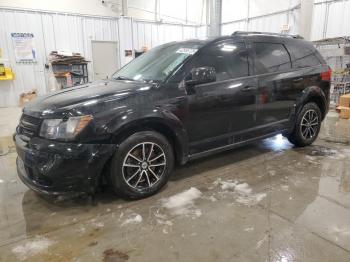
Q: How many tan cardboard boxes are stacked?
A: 2